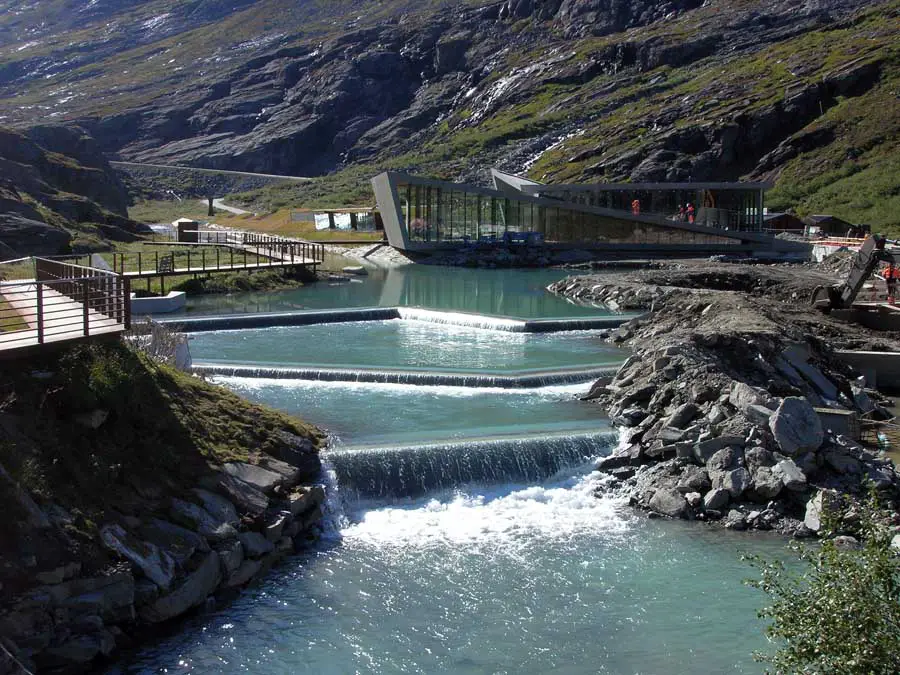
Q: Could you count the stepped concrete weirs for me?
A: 3